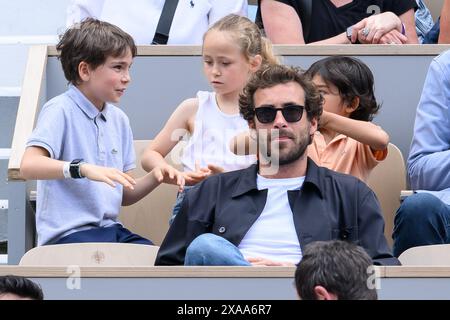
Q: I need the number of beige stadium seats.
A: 4